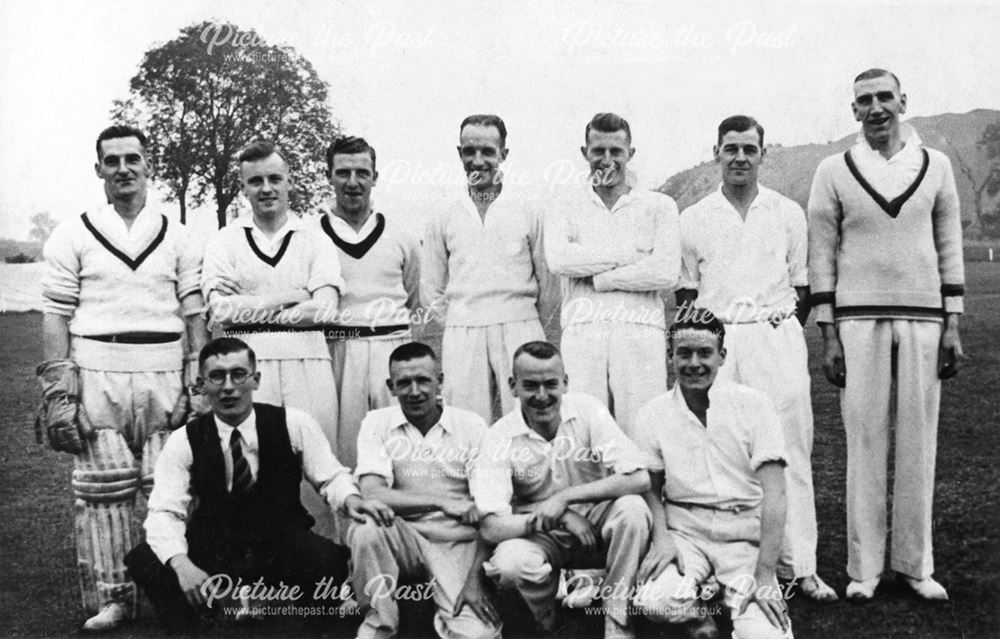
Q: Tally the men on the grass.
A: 11